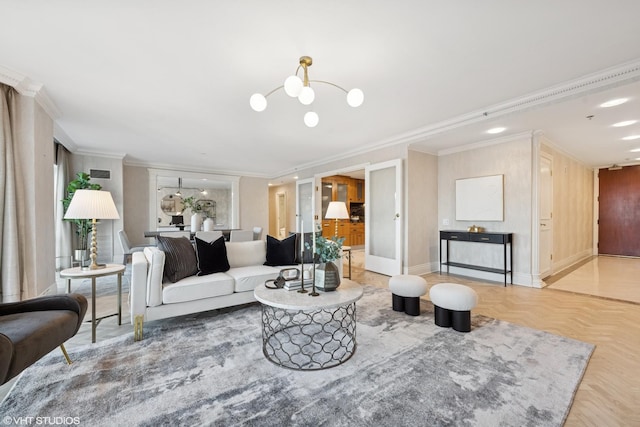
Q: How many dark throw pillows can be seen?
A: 4